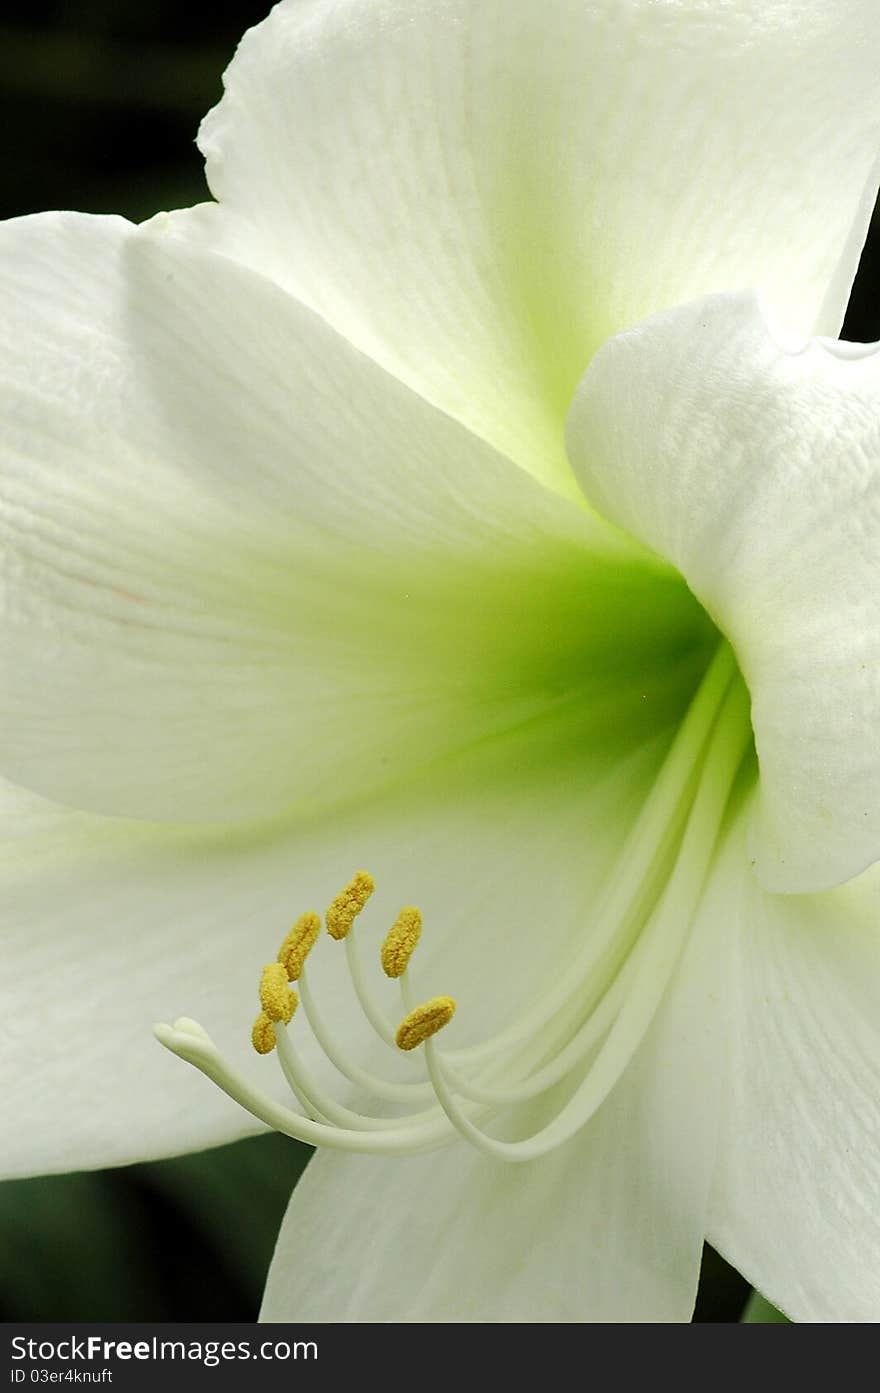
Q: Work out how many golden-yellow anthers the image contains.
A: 6